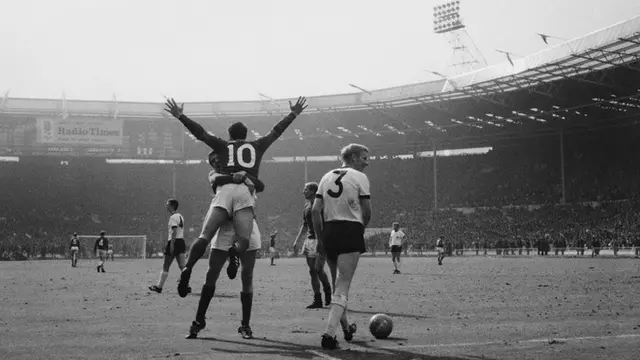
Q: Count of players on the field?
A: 11